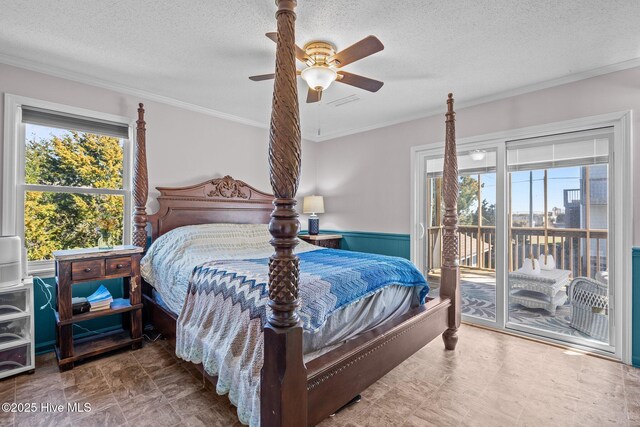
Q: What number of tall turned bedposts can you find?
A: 3